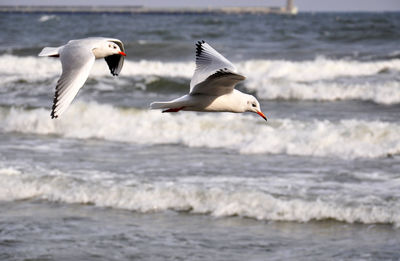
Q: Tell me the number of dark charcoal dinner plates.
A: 0